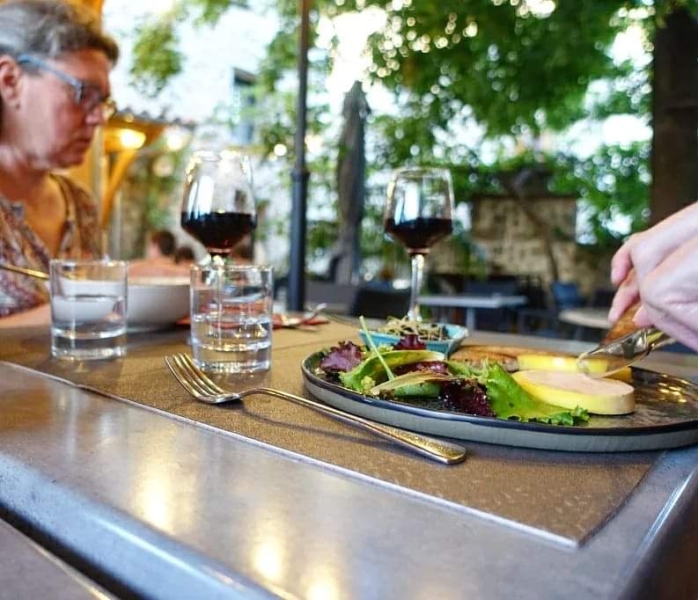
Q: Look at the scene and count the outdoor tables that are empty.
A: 2